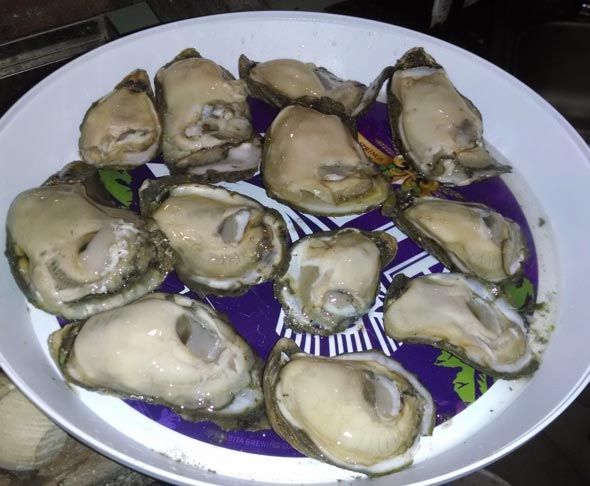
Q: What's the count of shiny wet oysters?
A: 12